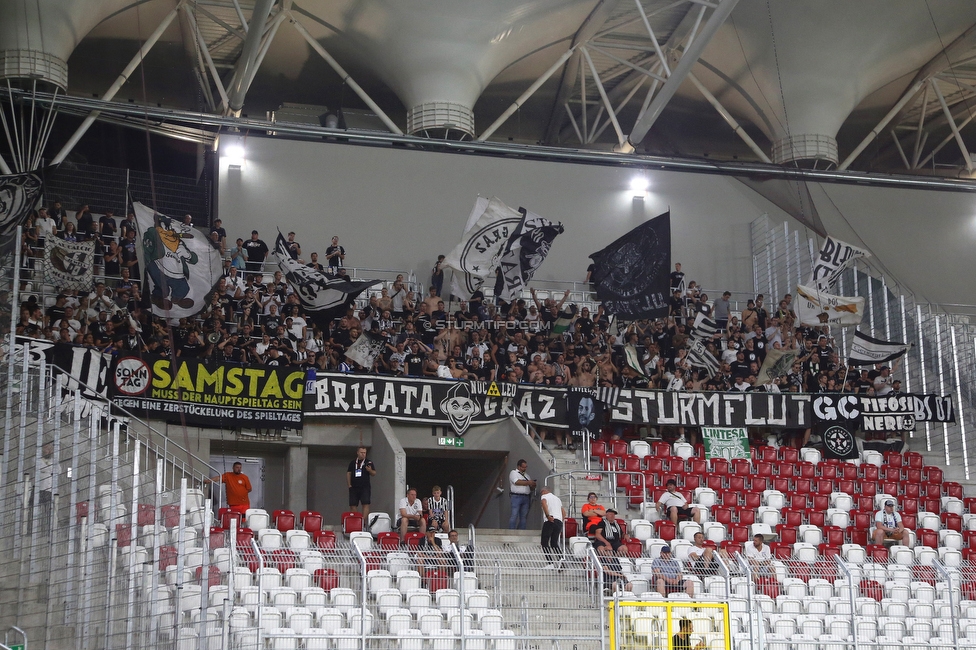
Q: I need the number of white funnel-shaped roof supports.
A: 3